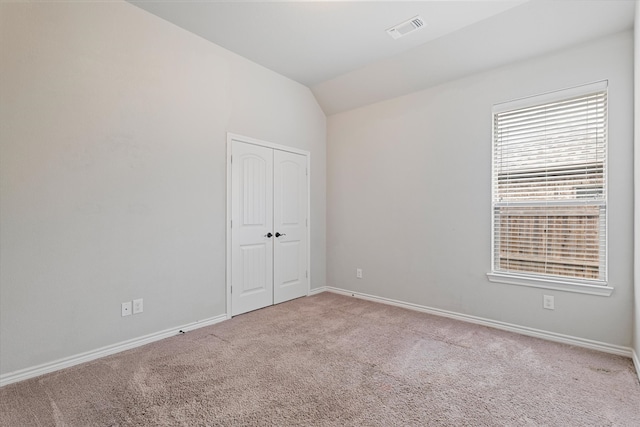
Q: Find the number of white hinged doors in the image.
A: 2